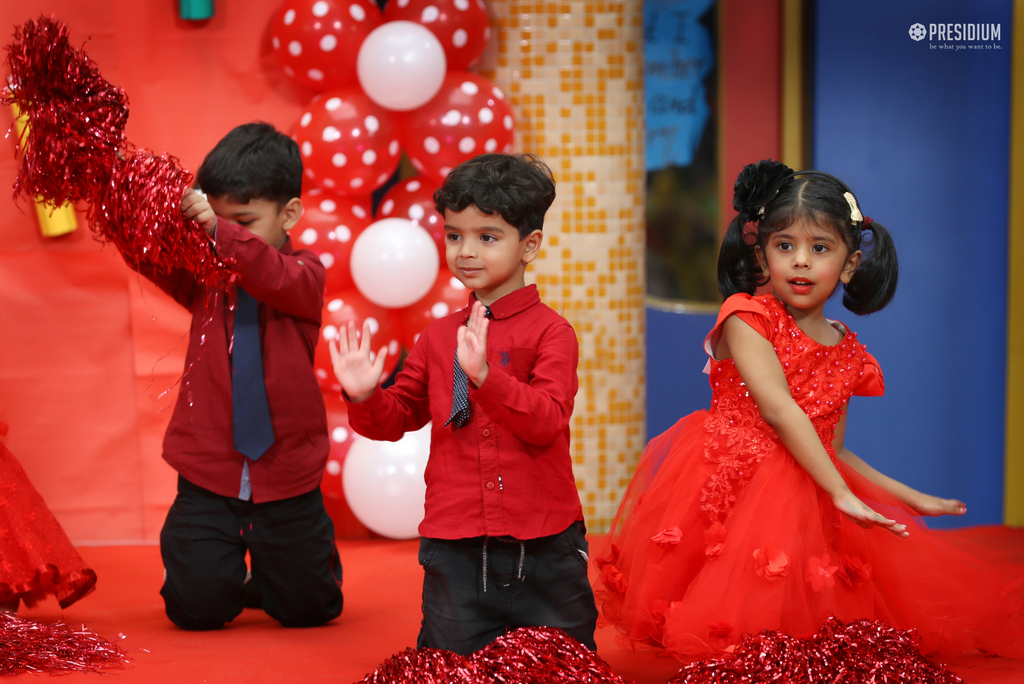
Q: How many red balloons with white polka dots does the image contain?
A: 9